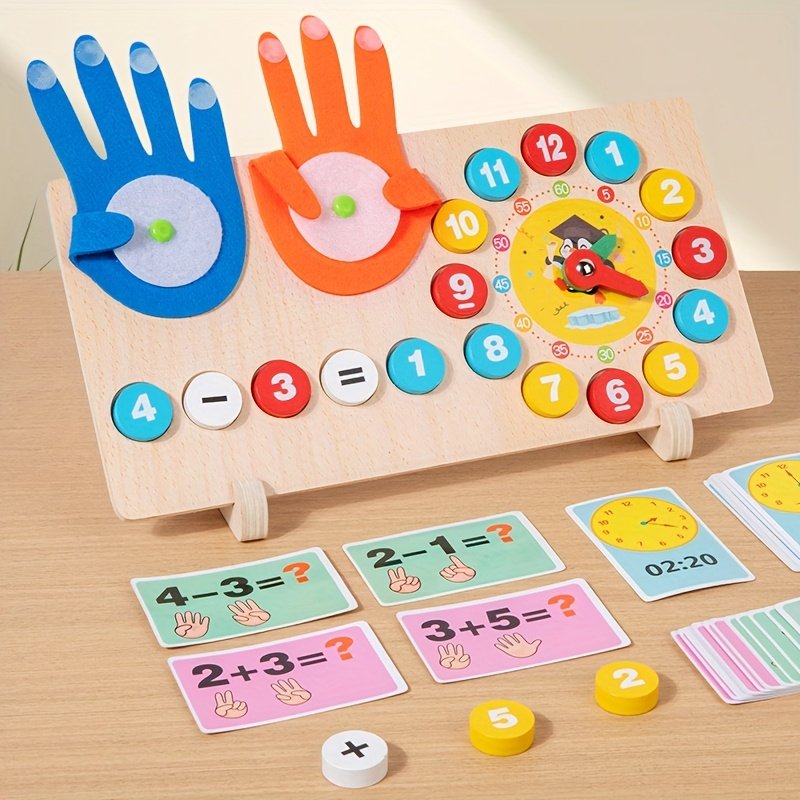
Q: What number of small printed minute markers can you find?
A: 12